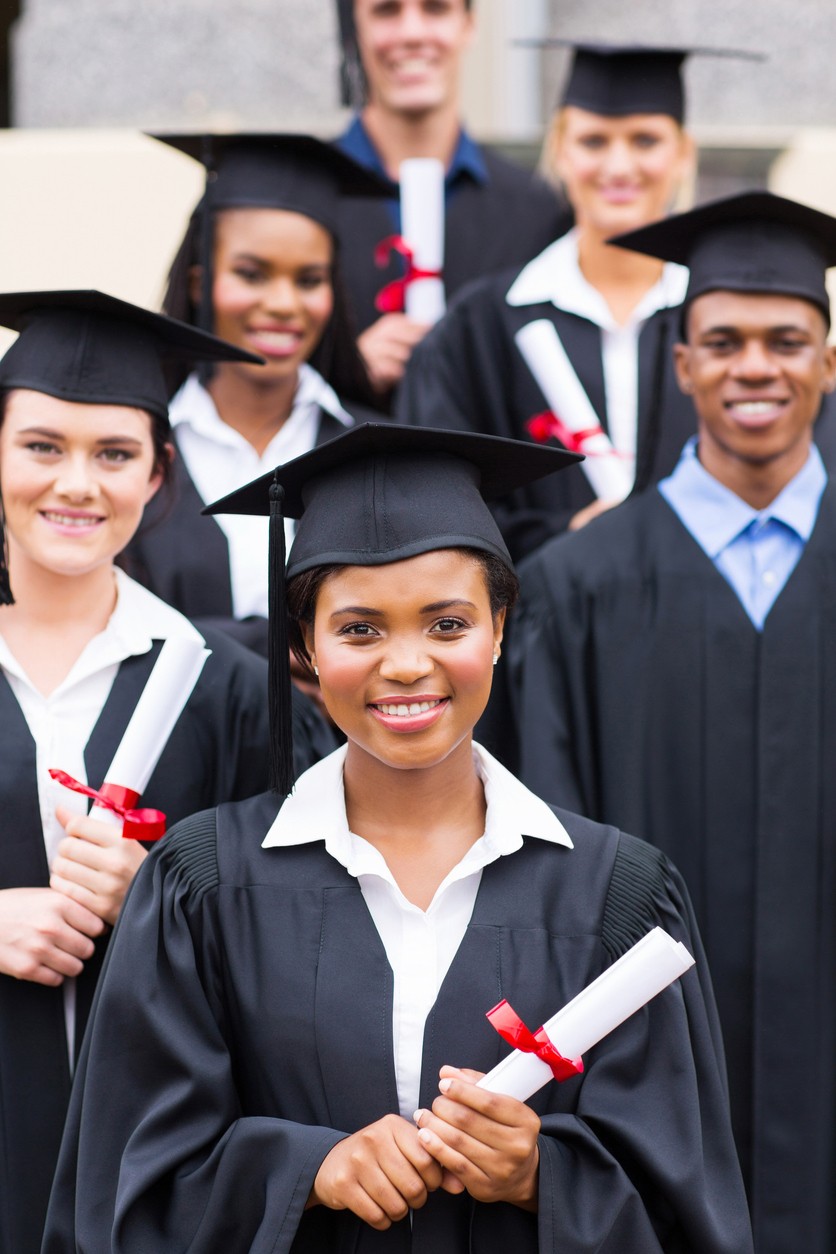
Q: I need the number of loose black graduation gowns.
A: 6